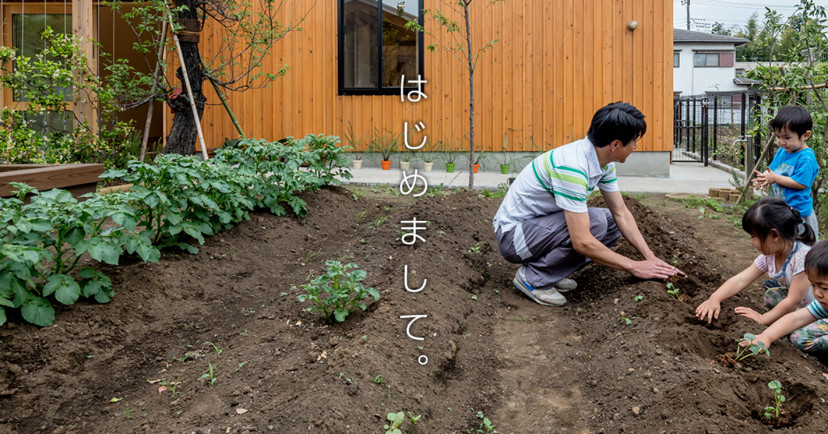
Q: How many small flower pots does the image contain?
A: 7